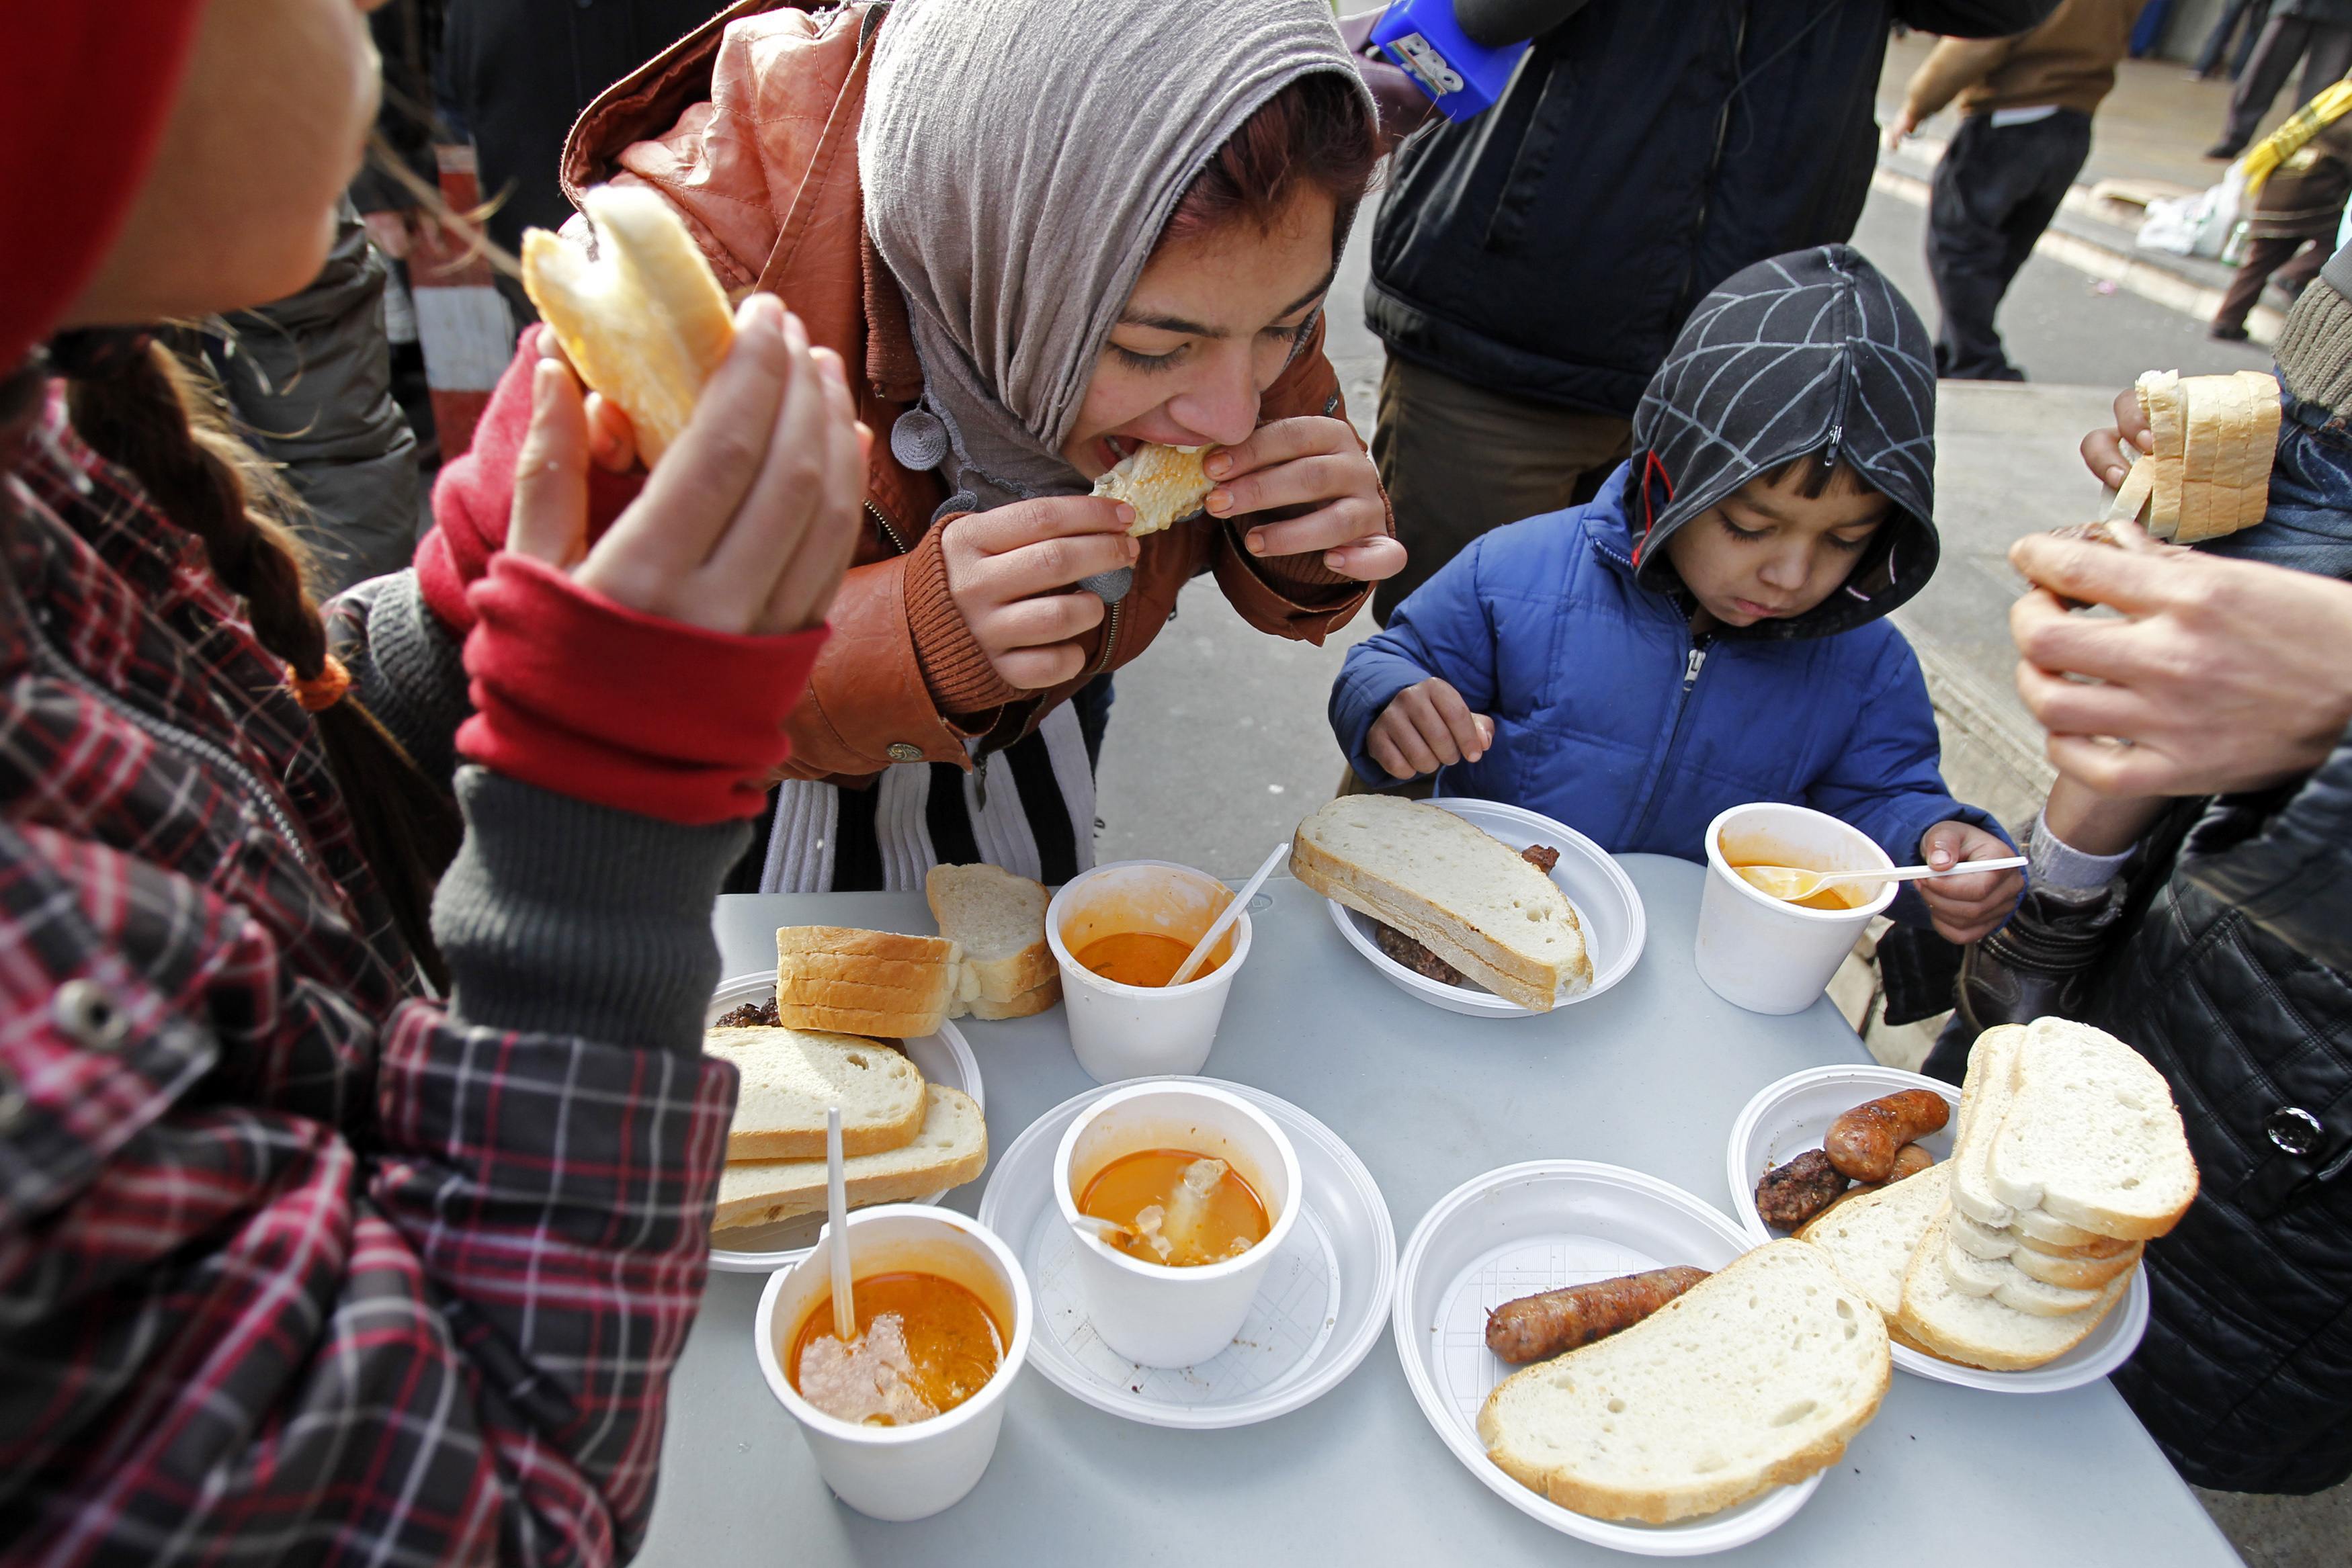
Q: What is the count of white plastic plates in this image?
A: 5